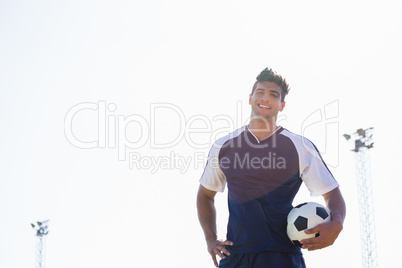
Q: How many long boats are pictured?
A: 0